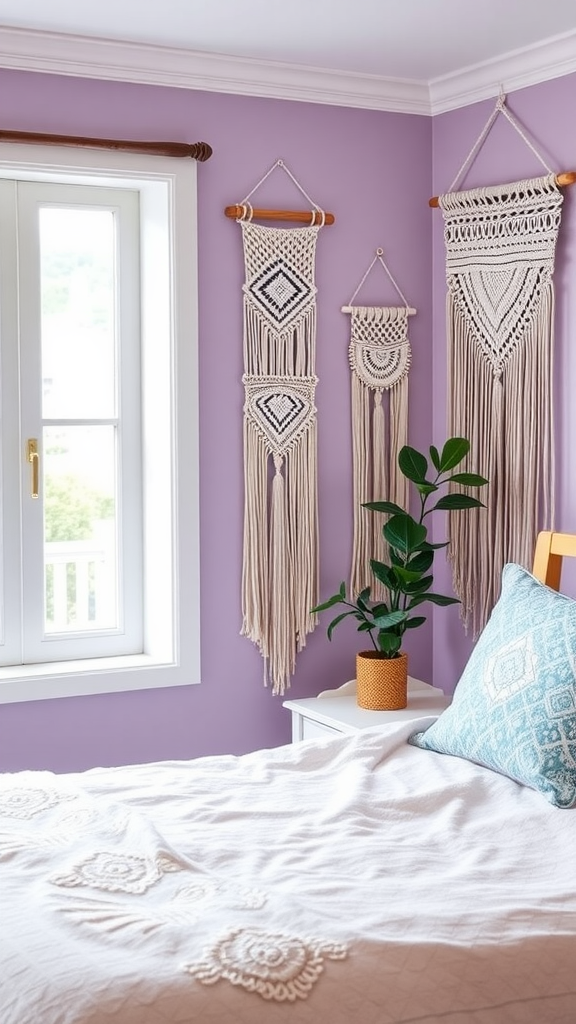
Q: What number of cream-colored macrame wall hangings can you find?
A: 3